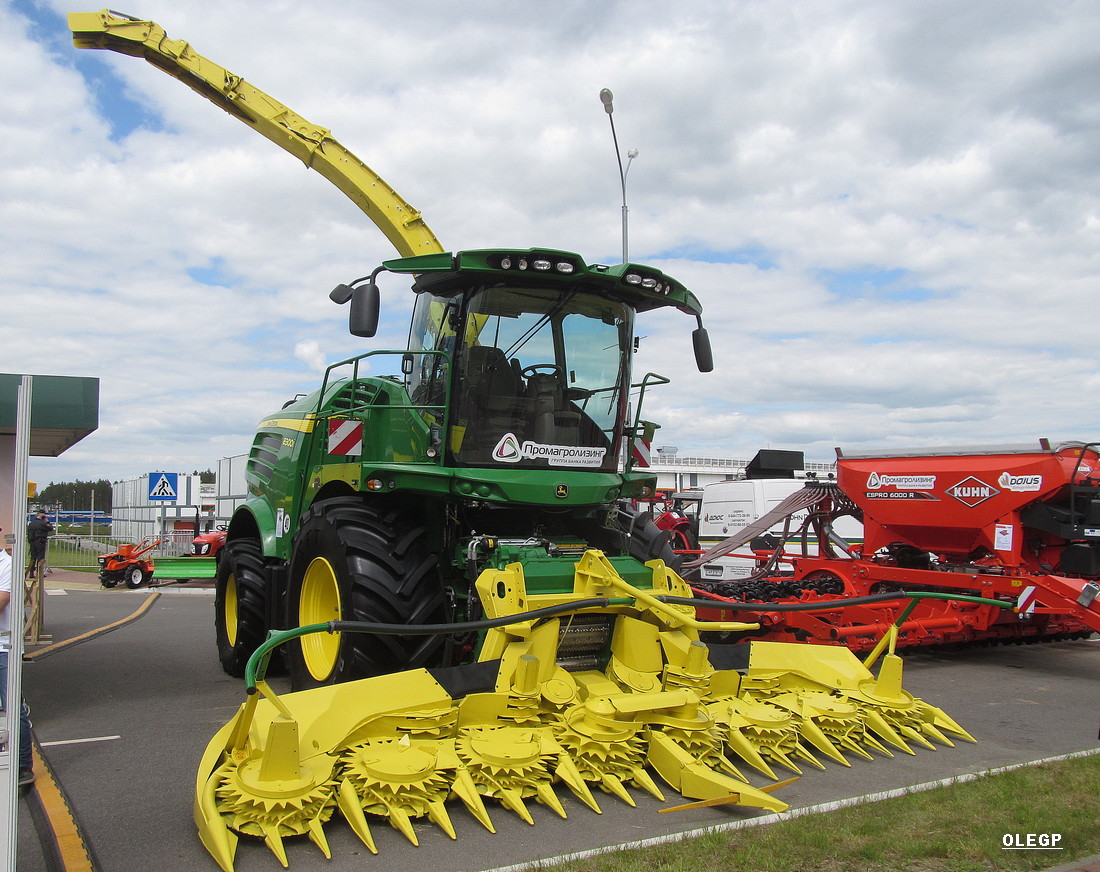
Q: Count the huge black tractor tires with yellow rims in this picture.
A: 2